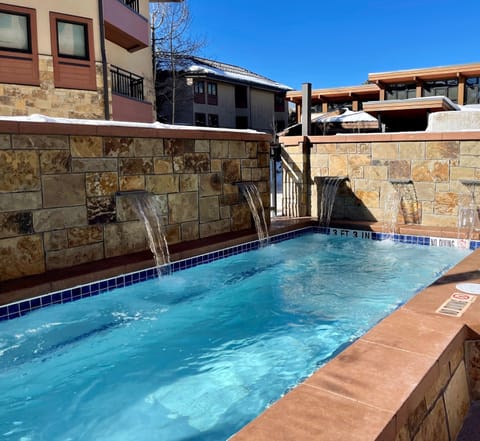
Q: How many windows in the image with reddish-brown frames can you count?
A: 2